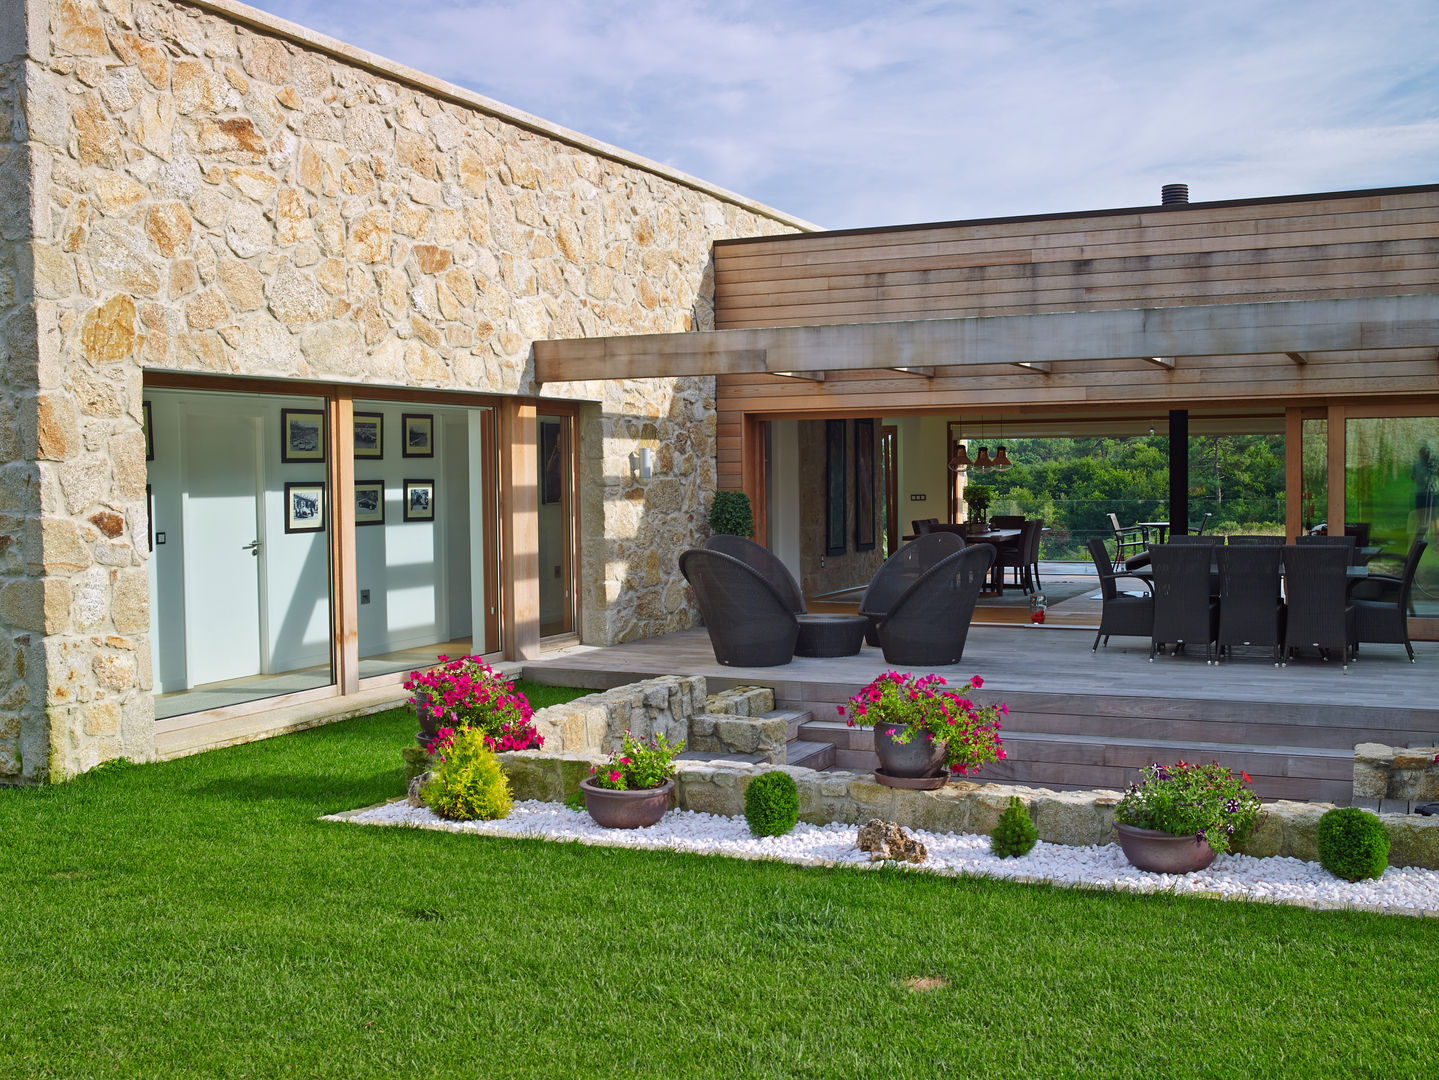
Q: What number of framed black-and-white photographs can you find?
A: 6